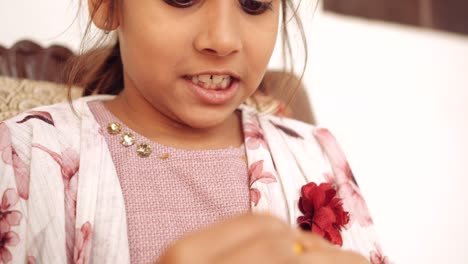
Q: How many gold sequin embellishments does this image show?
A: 3